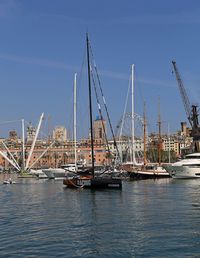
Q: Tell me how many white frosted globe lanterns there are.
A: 0